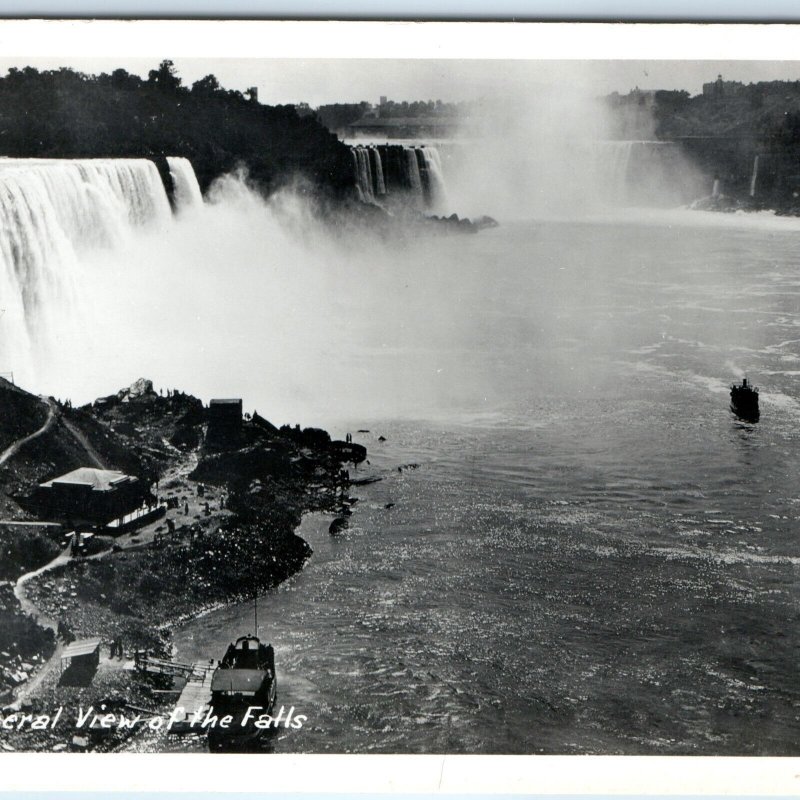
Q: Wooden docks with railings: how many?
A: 1